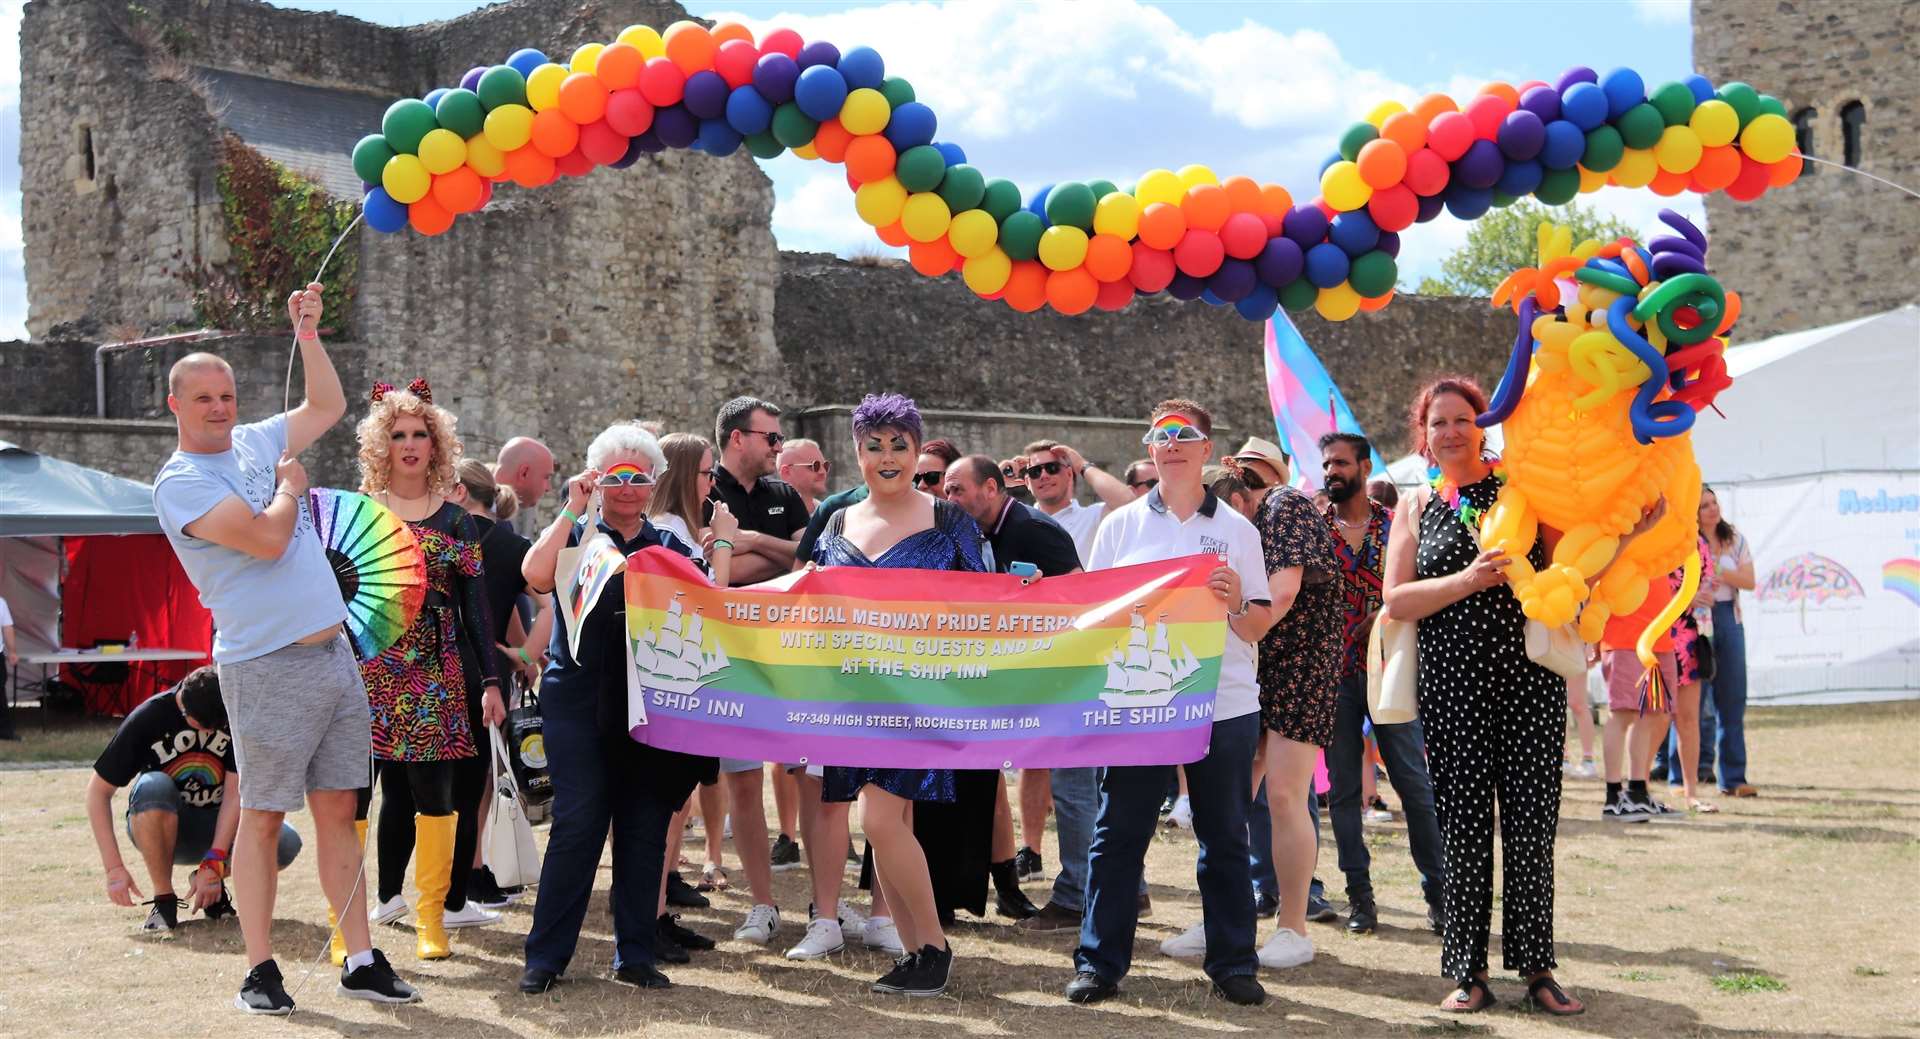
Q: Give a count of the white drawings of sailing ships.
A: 2